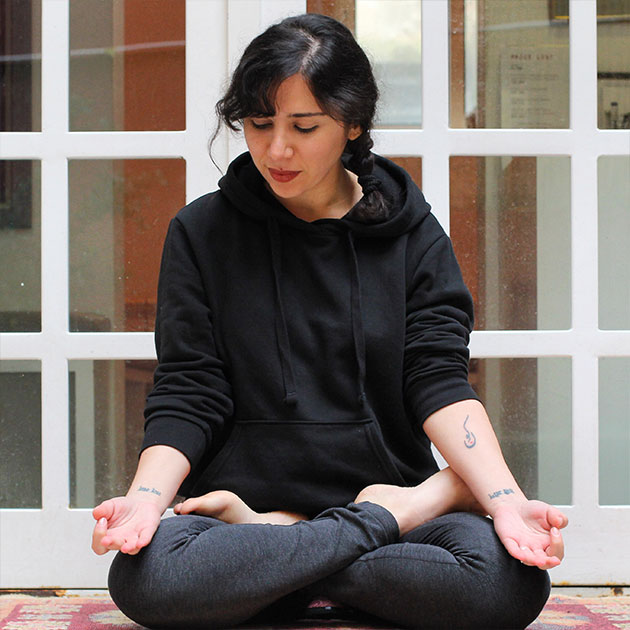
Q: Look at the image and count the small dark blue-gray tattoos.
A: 3